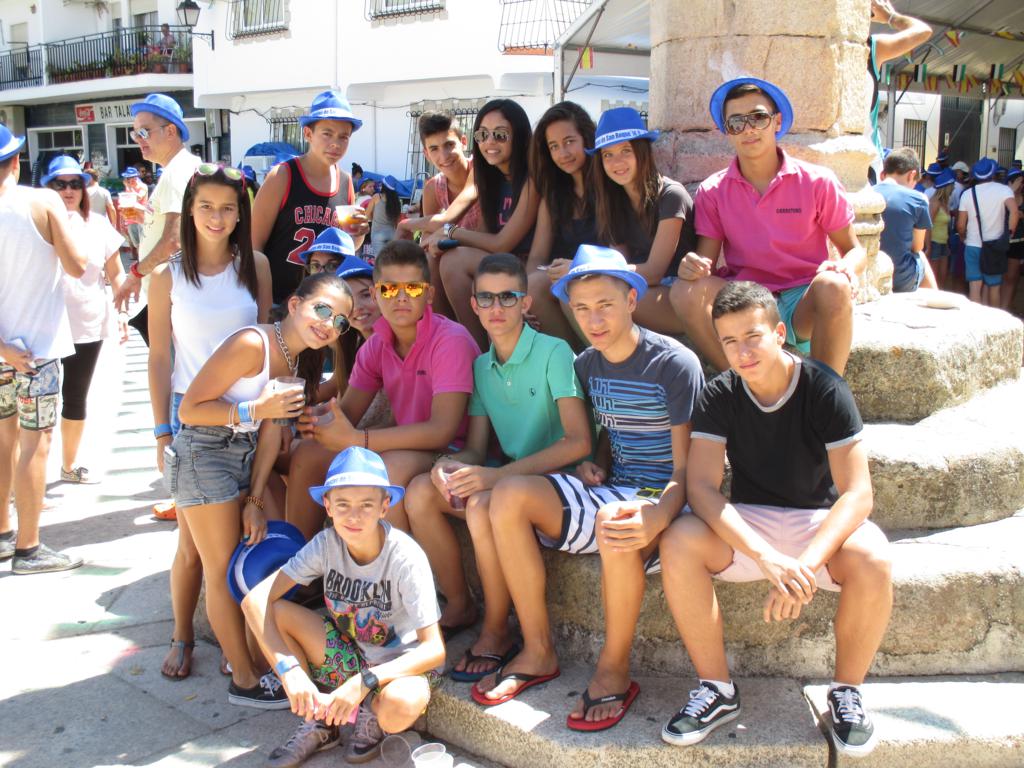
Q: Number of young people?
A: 15